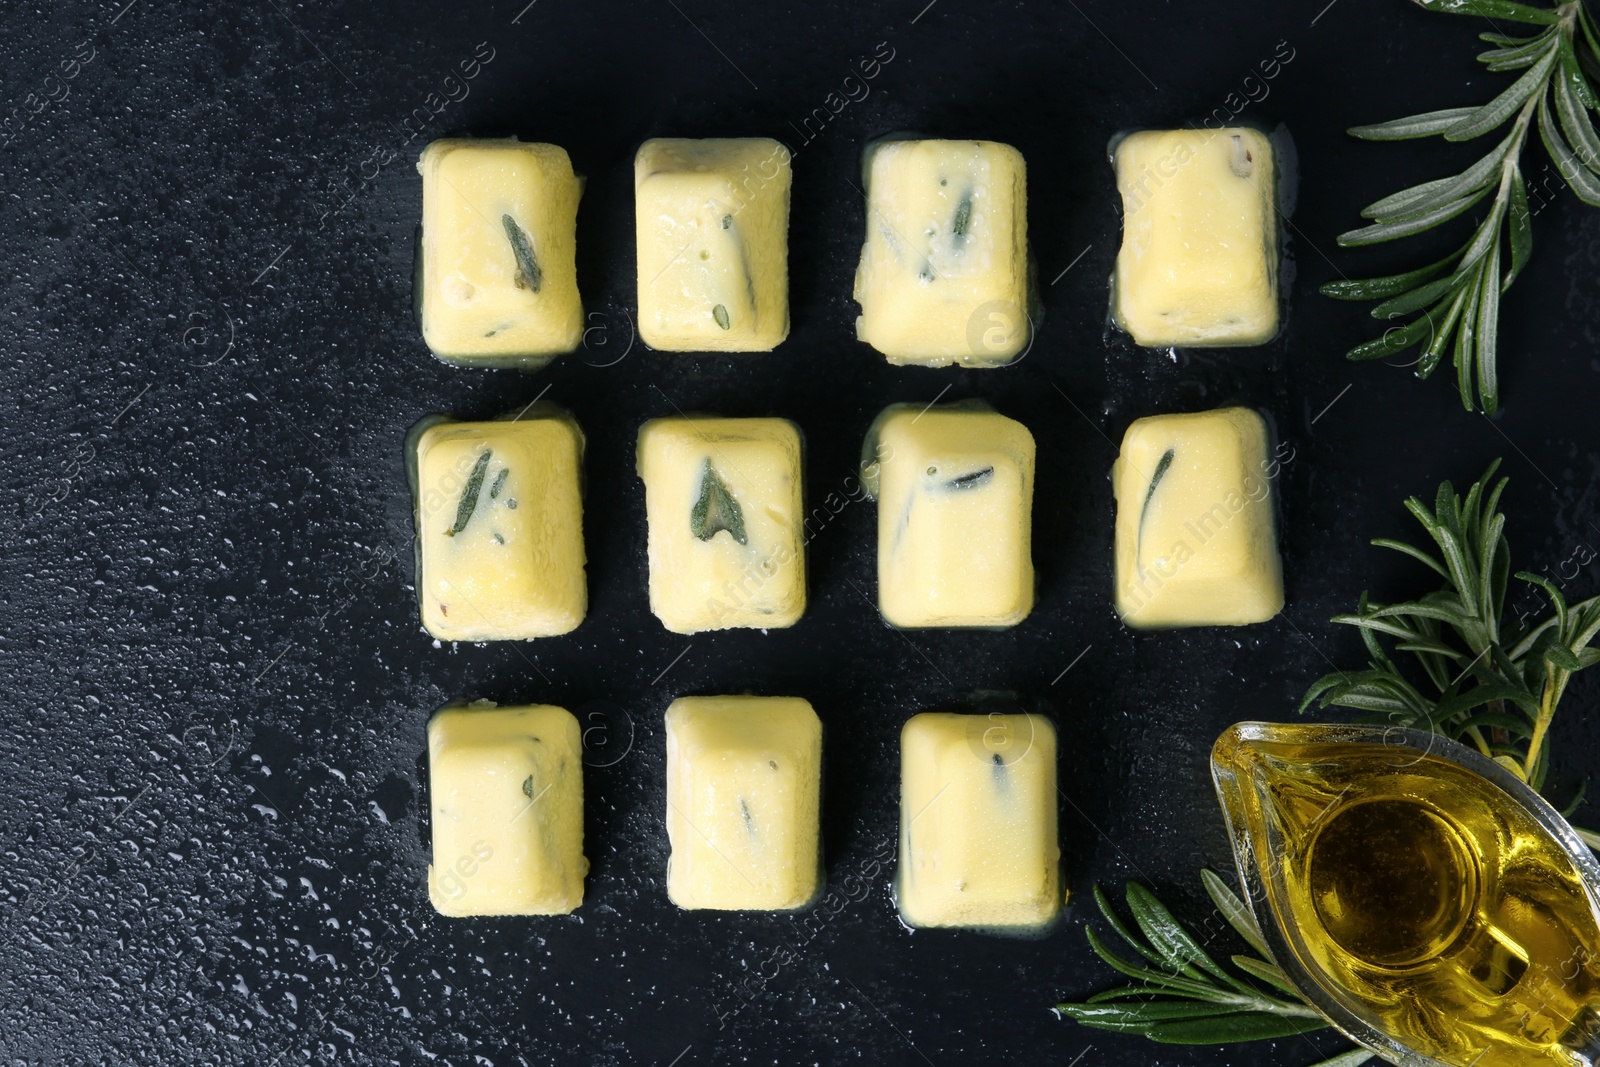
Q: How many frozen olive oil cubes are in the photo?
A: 11